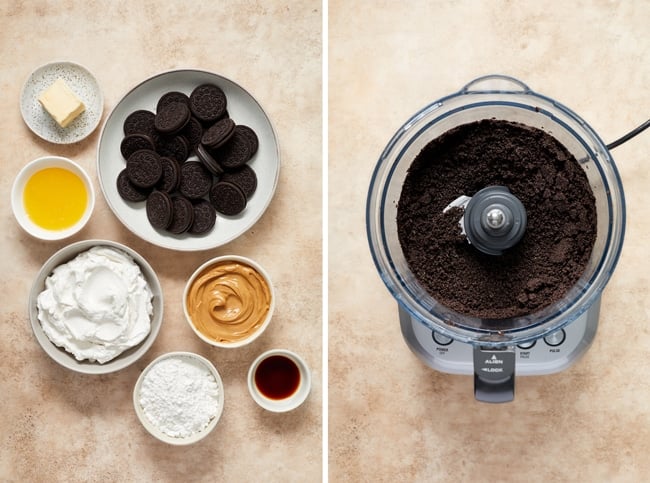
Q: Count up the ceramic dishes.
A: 7